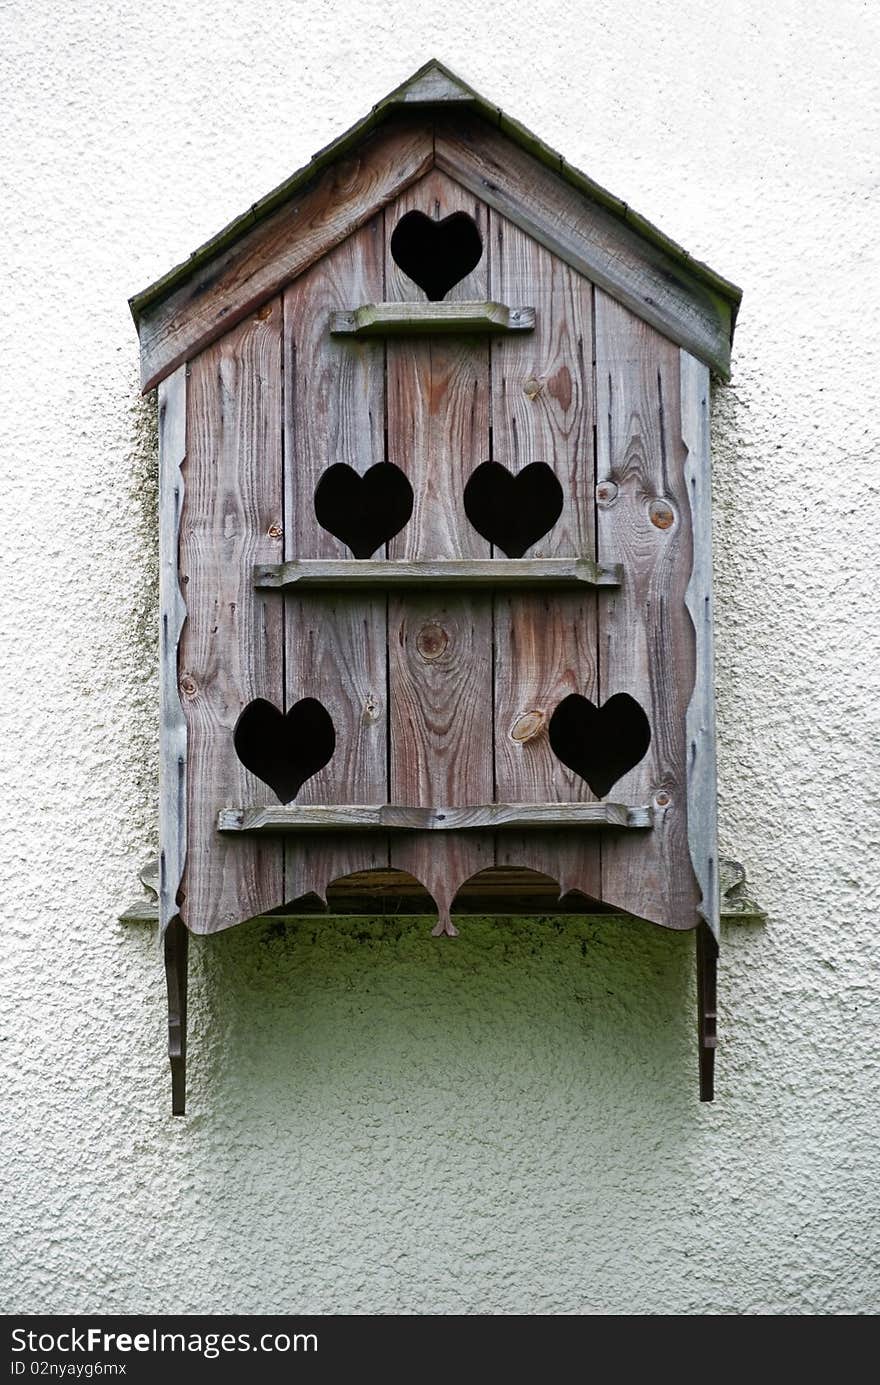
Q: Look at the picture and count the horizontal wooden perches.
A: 3